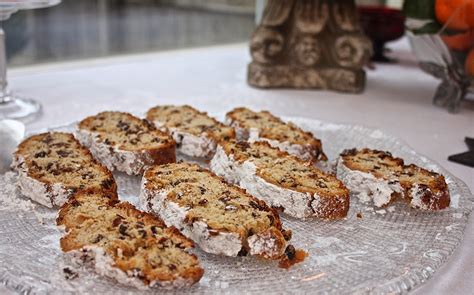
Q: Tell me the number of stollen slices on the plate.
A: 8